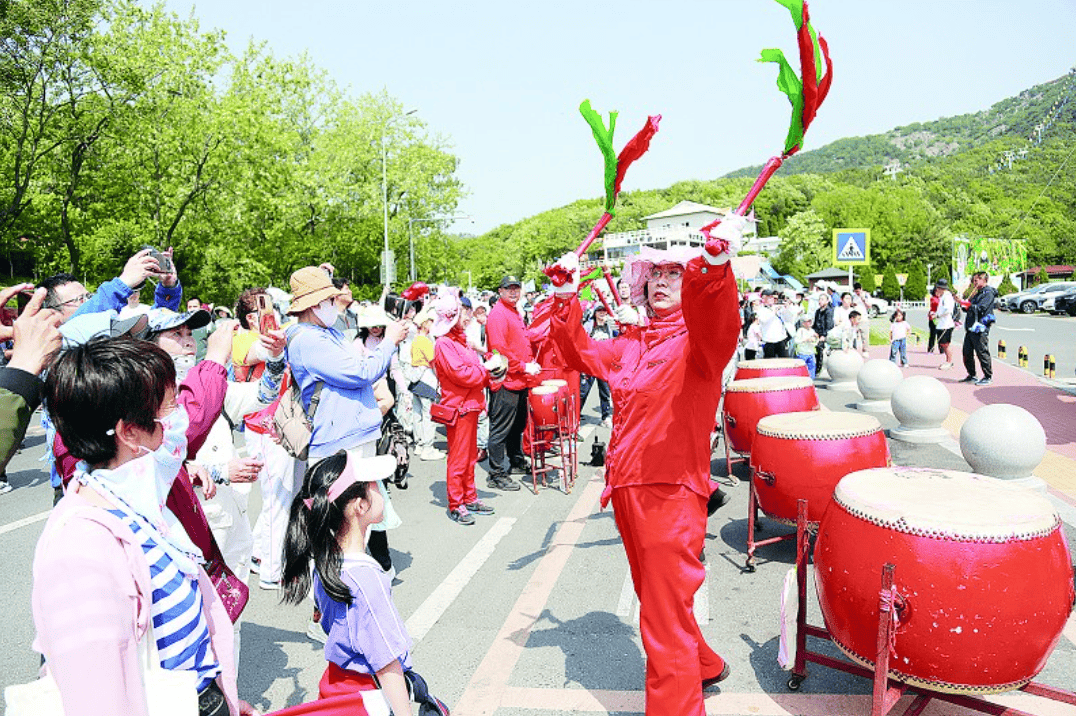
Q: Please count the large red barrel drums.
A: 4